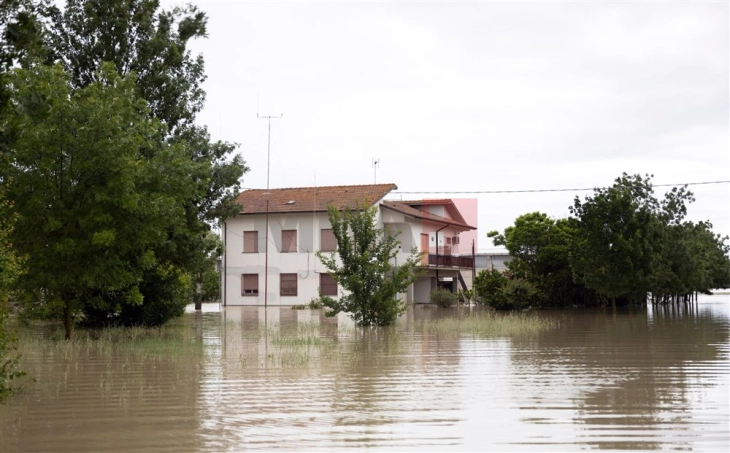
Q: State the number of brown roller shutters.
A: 6